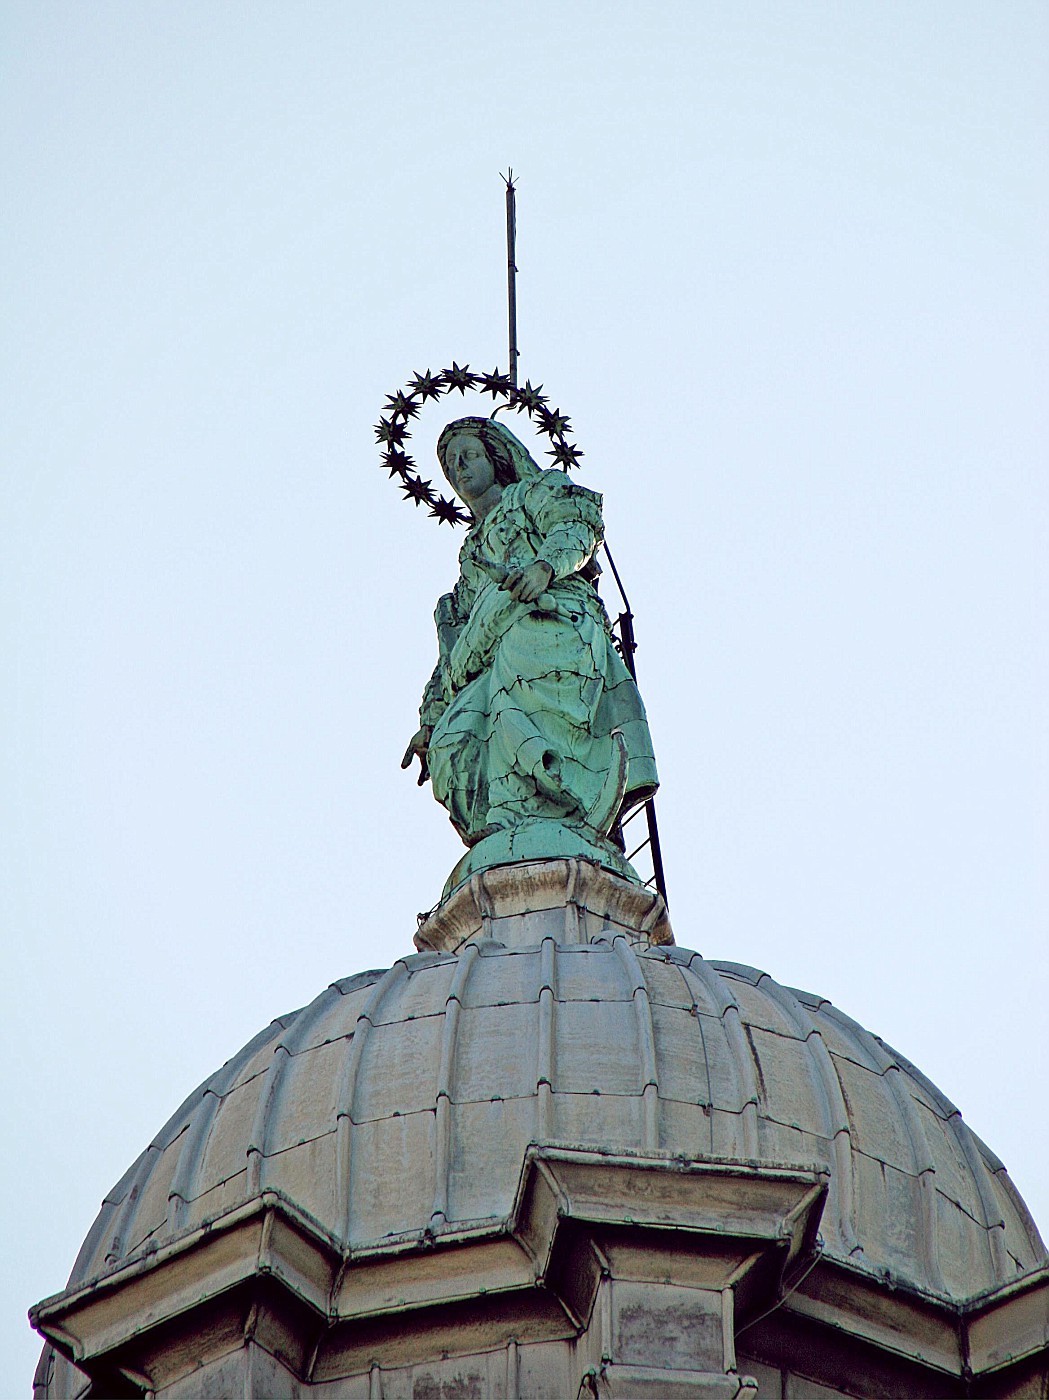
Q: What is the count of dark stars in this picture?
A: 11